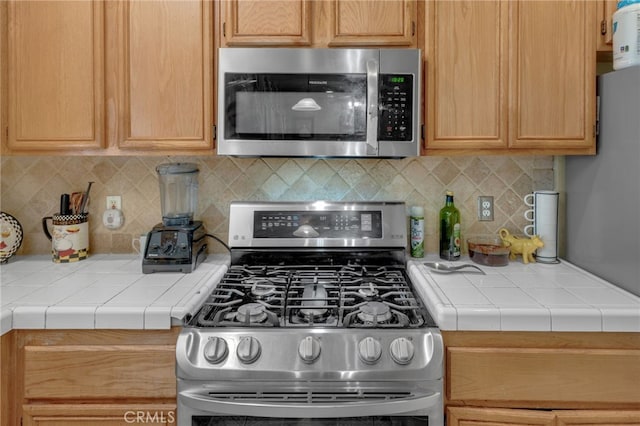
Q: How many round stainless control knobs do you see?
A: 5